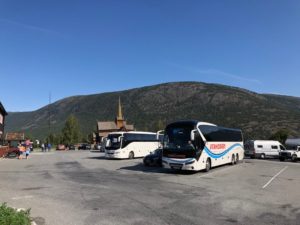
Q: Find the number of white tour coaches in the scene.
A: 2